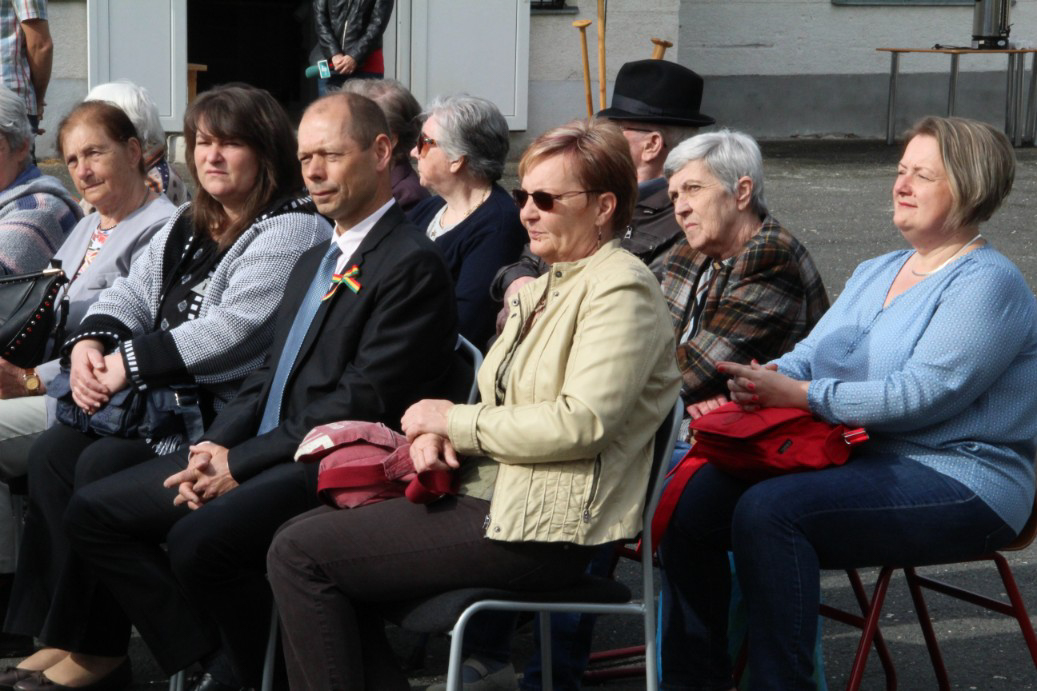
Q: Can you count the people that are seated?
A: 11